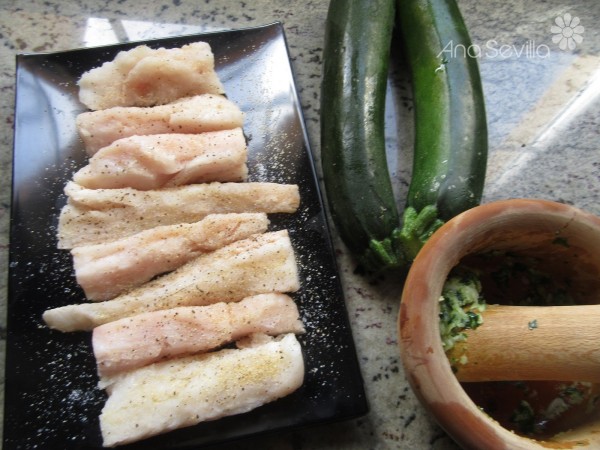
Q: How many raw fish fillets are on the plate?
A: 8